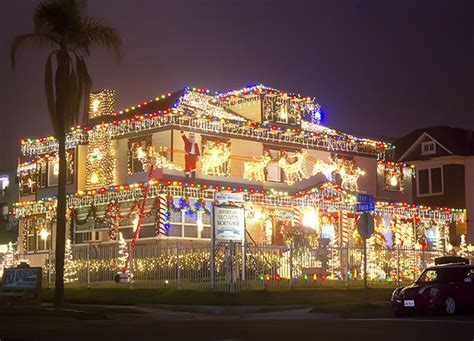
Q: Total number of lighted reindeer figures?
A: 5